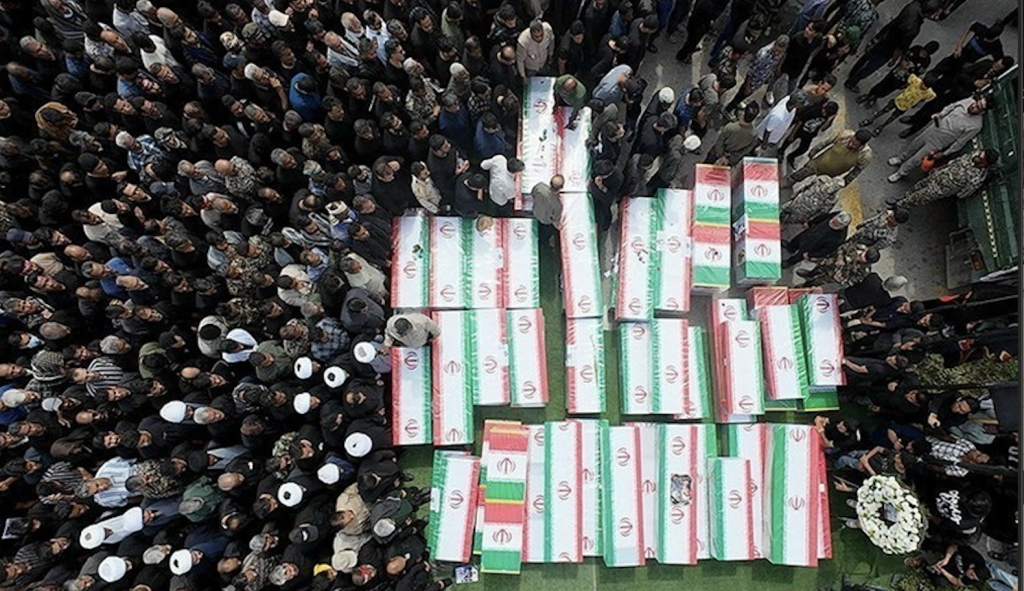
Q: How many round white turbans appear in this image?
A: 11